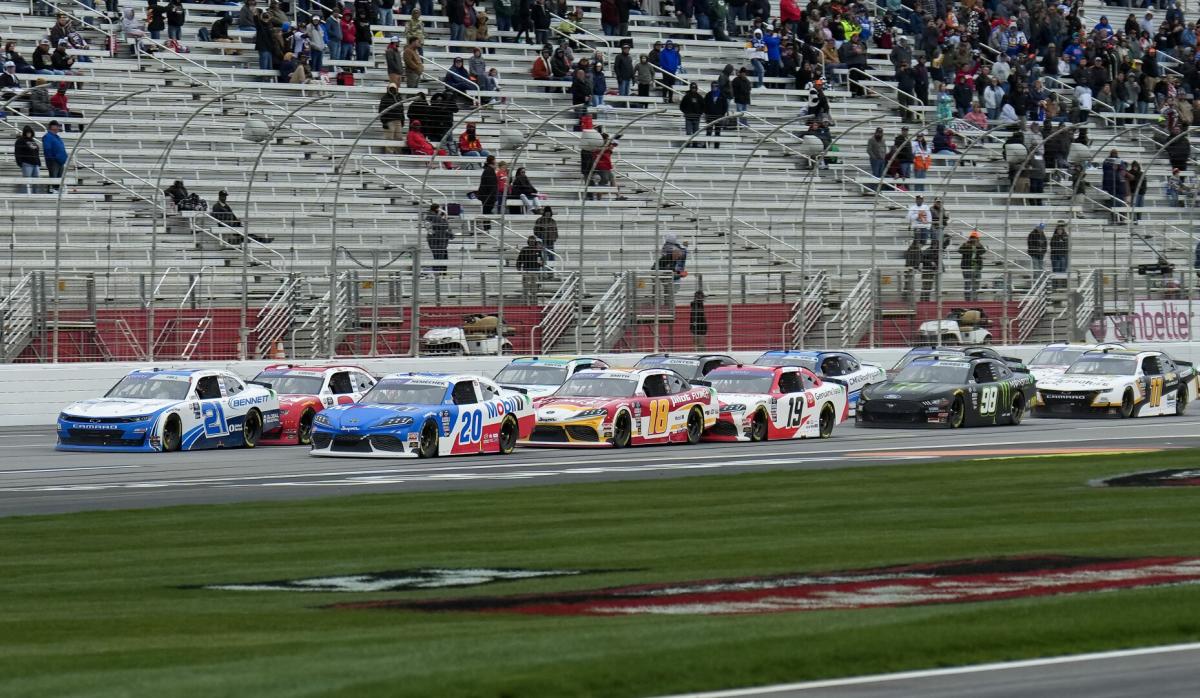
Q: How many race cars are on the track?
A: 12